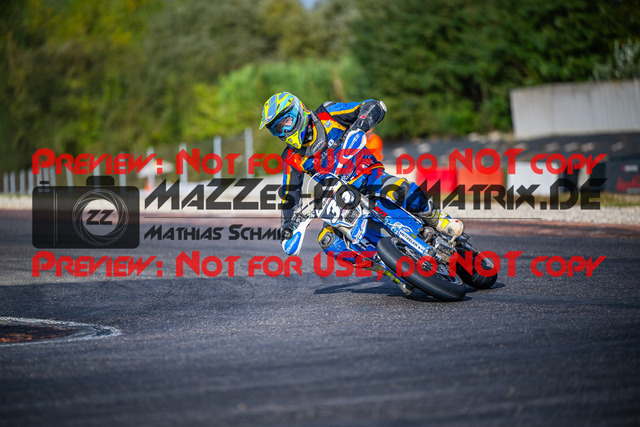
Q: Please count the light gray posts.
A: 14